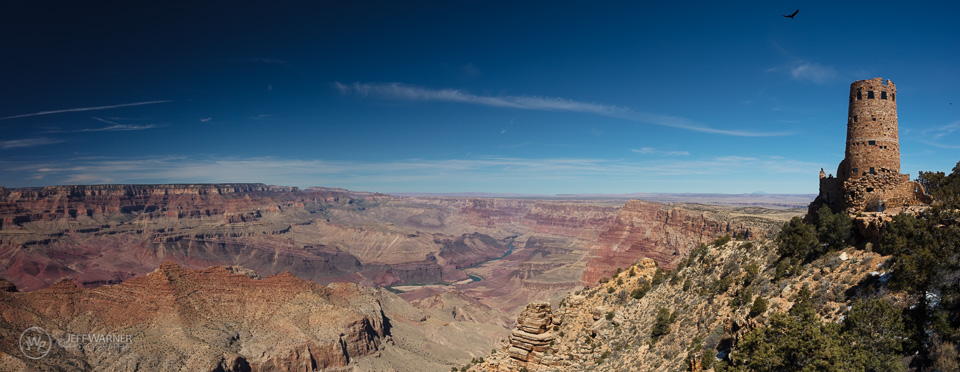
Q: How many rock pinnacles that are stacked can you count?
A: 1